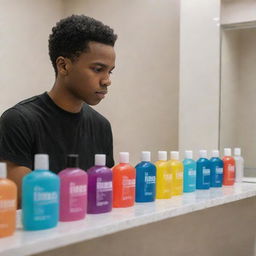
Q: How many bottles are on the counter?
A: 13